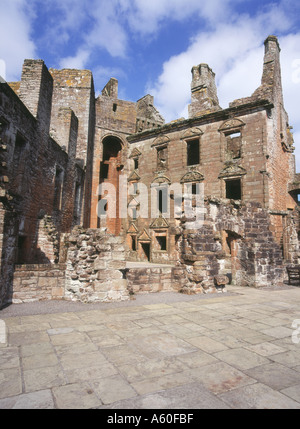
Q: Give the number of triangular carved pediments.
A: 6